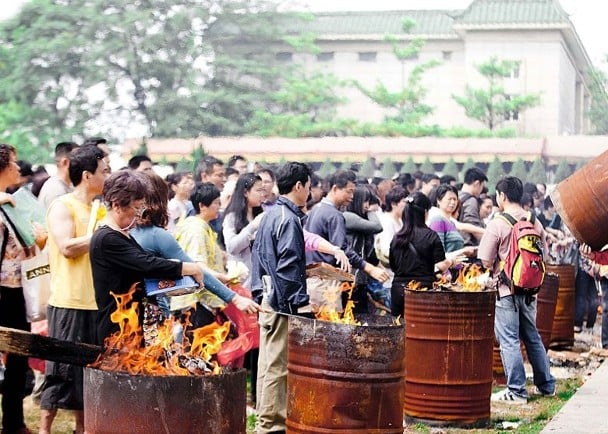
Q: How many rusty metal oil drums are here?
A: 7